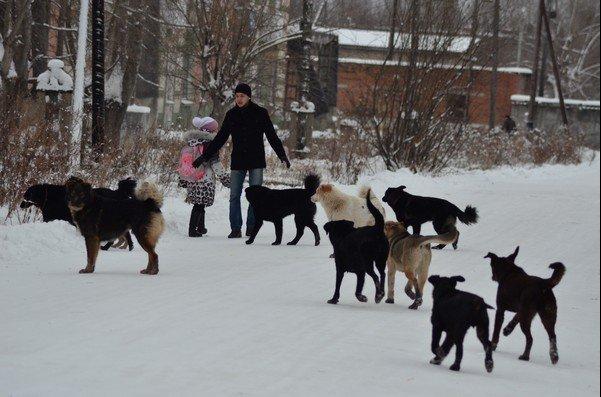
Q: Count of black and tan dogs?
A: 1